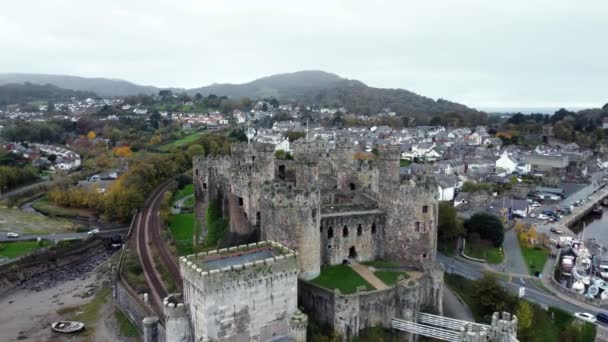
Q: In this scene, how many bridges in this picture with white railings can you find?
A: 1